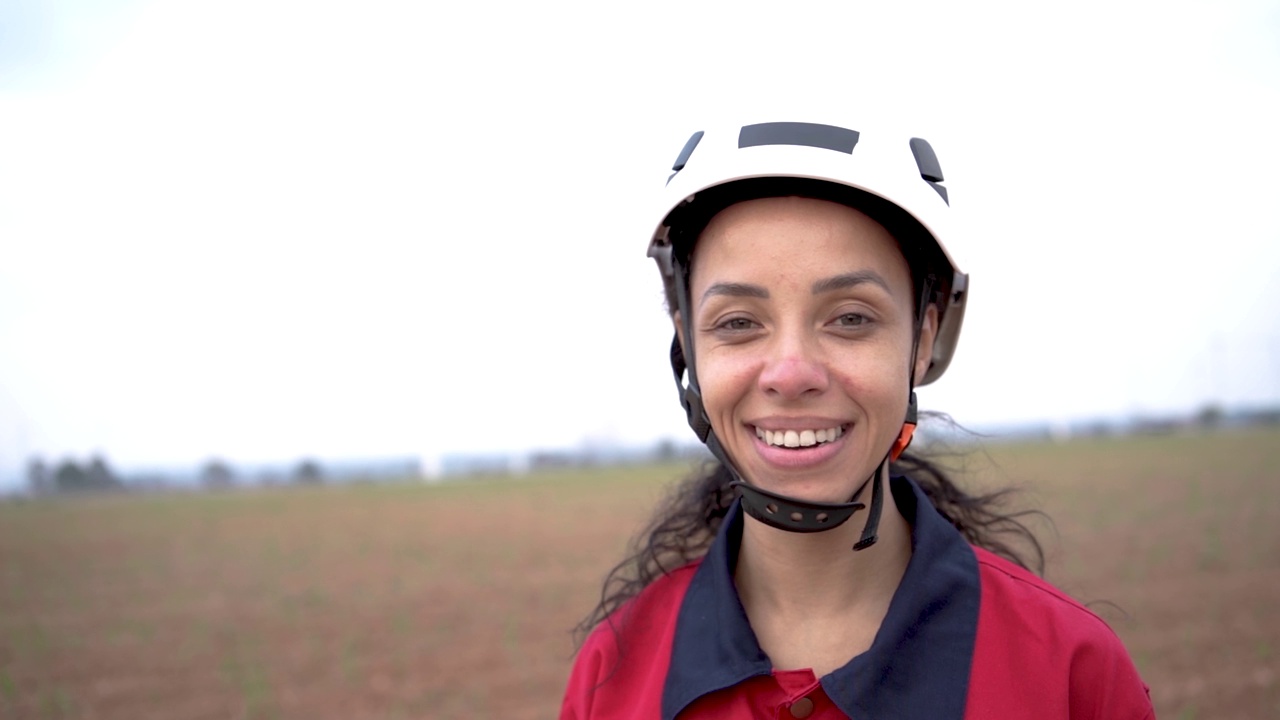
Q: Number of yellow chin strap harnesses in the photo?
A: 0